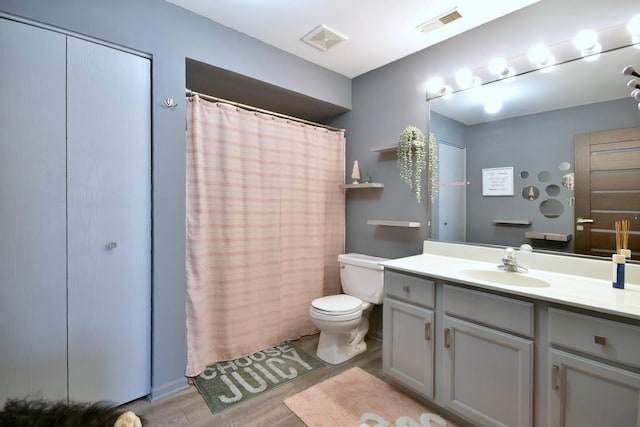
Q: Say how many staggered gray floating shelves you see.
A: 3